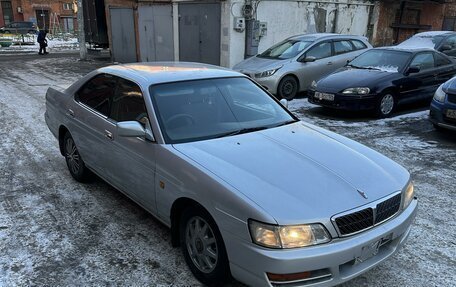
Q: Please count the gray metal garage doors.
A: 3